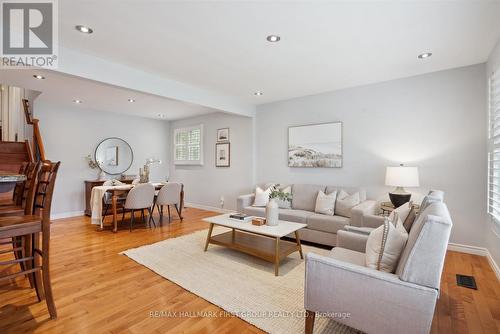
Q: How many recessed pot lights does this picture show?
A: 8